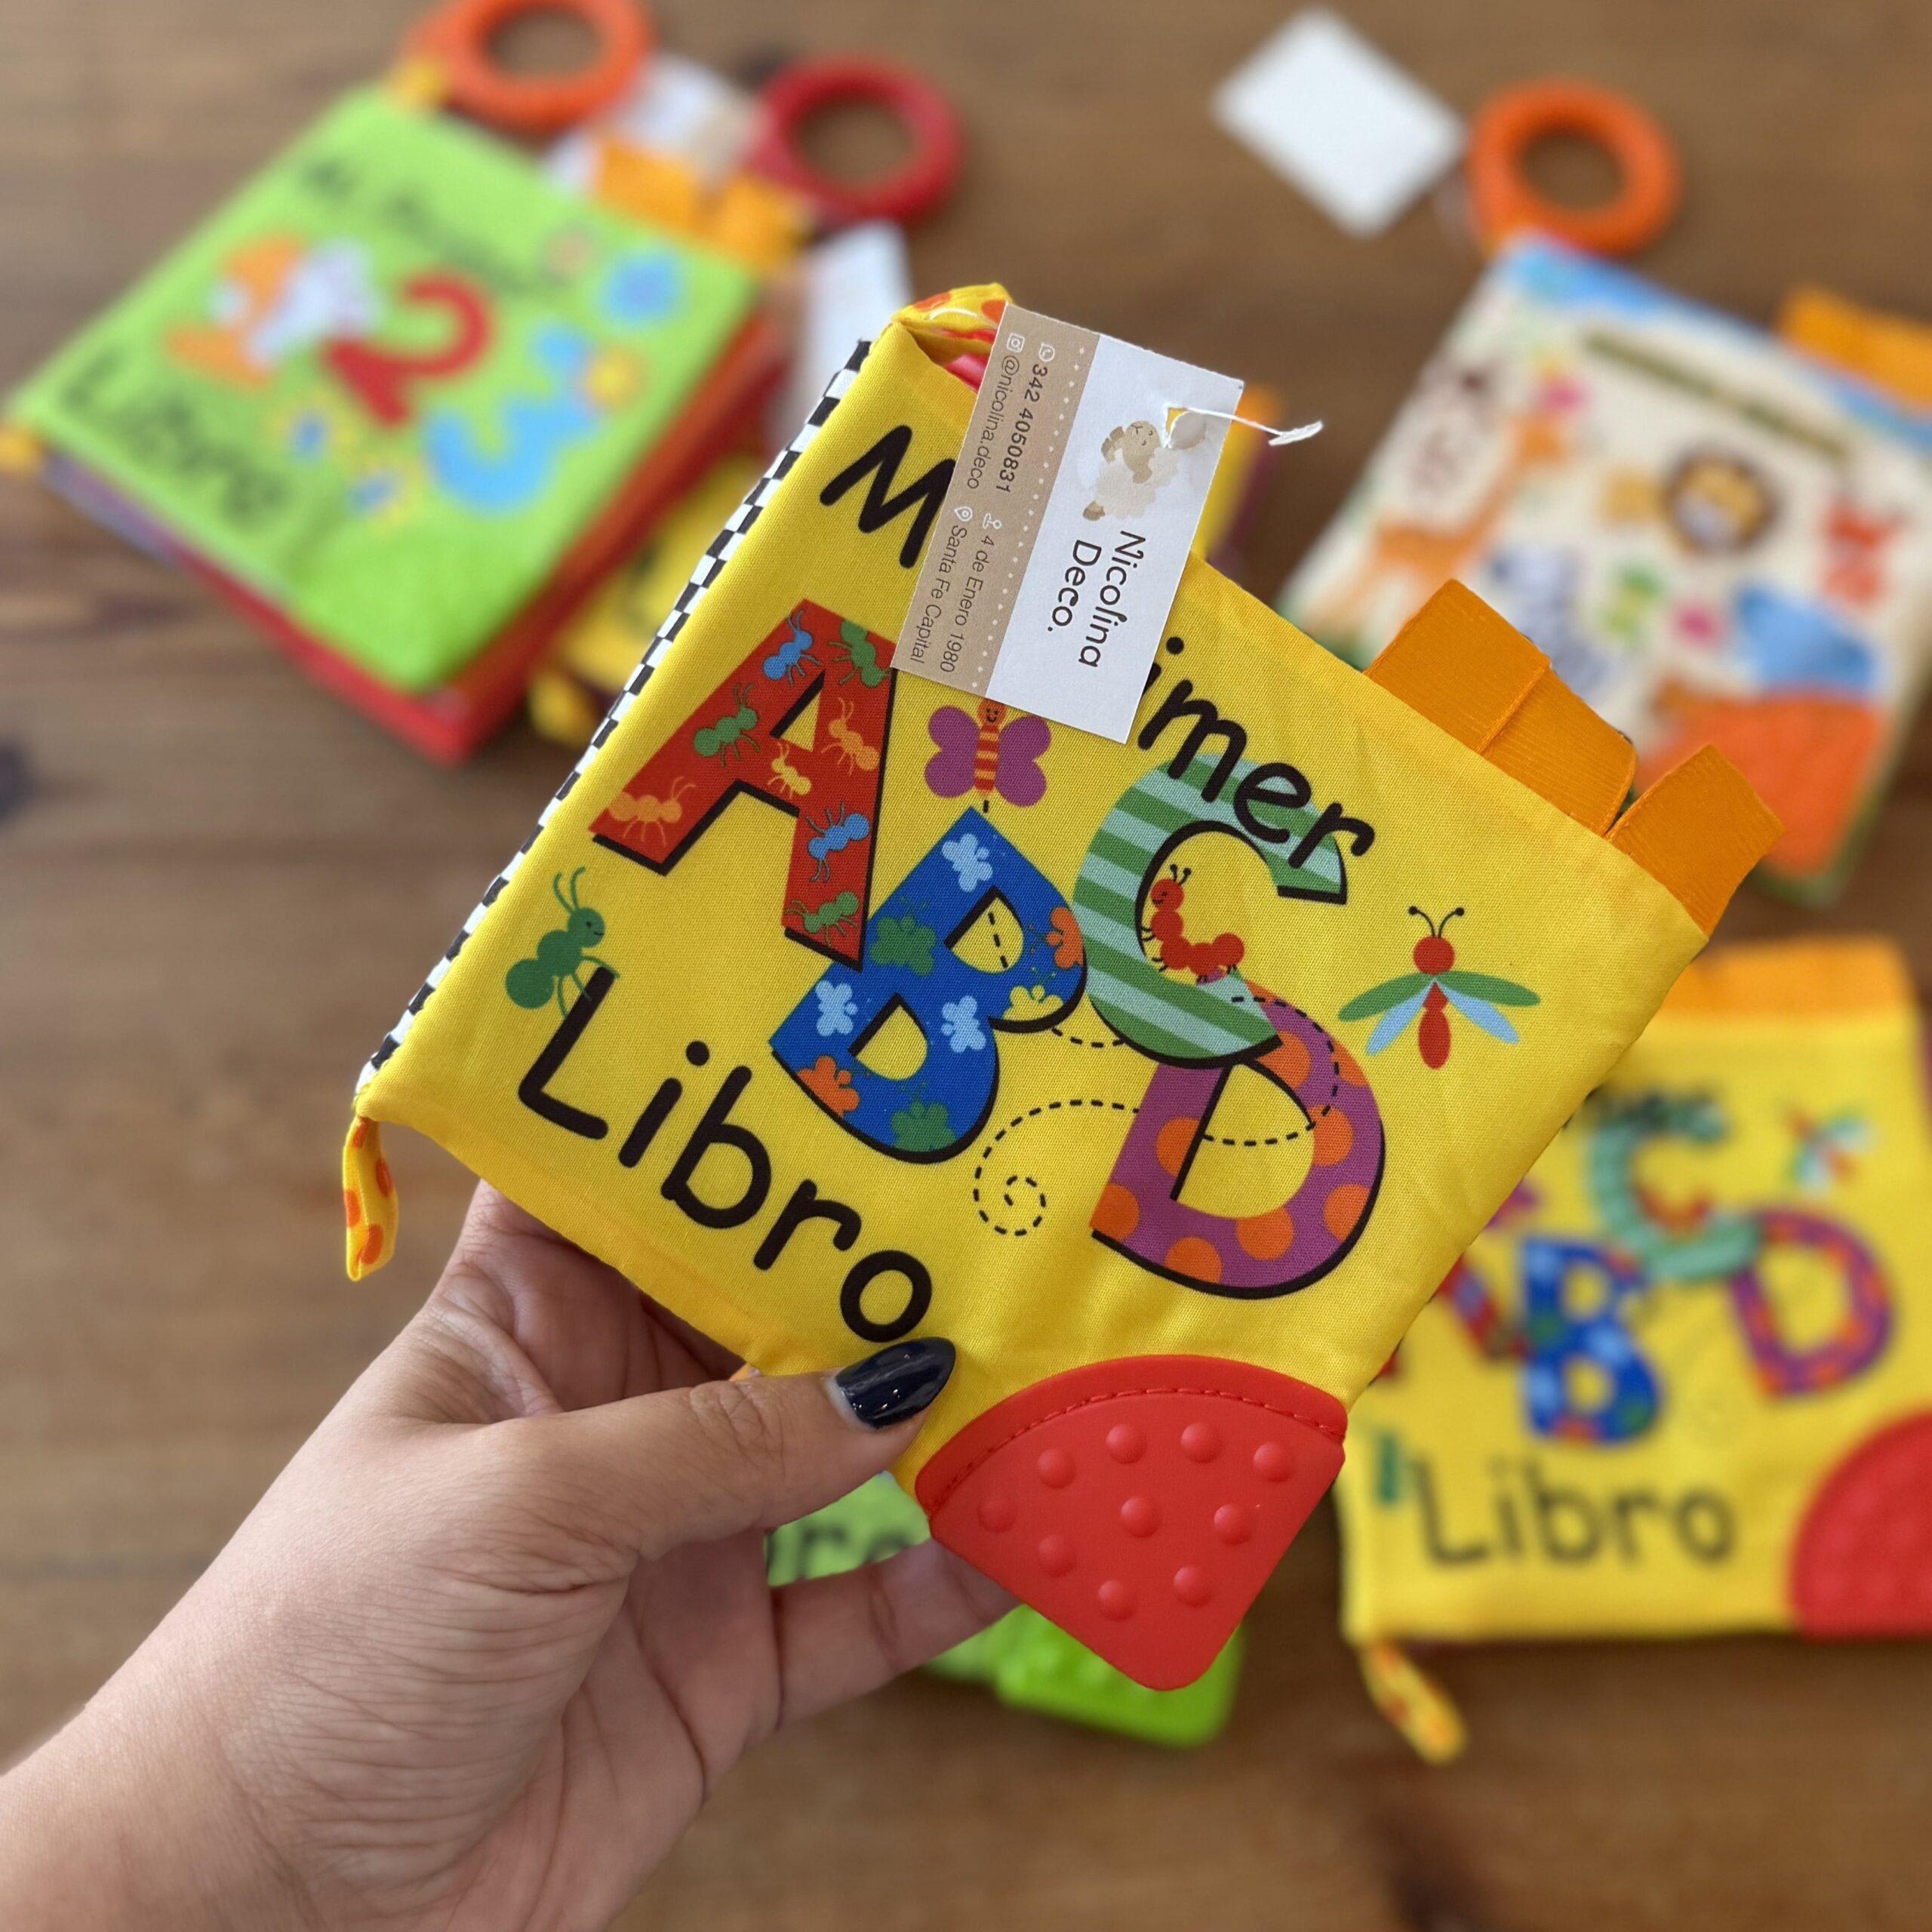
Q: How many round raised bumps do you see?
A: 10